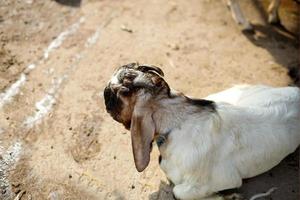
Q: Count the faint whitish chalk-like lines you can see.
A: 2